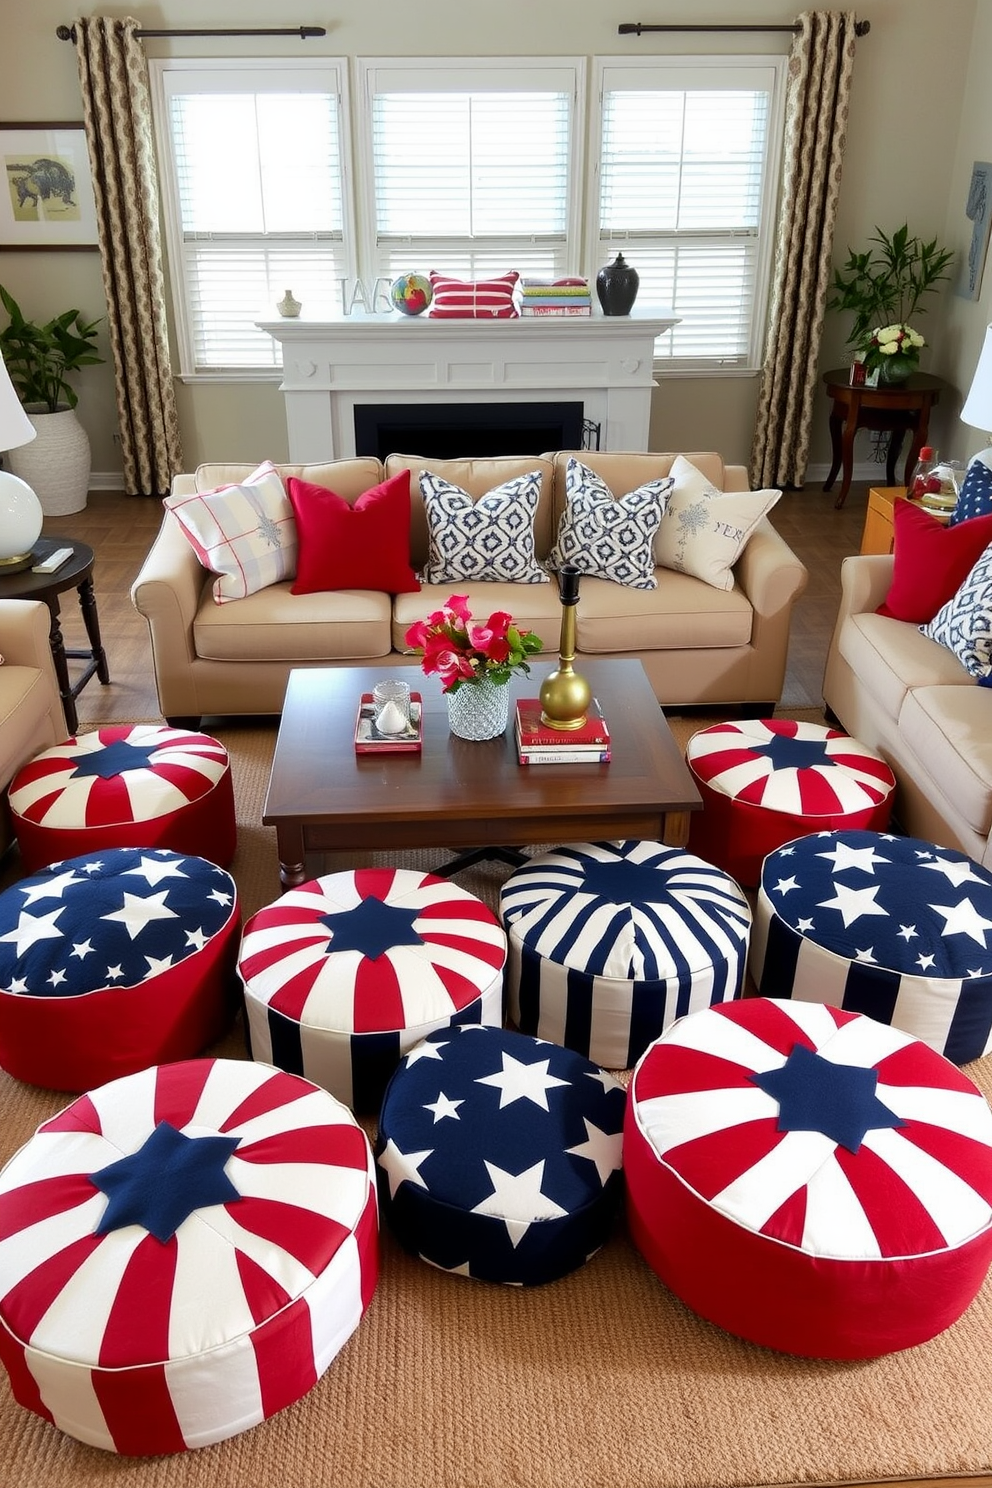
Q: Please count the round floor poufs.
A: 9